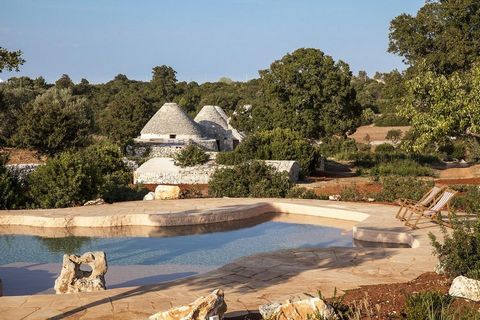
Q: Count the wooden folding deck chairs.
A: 2